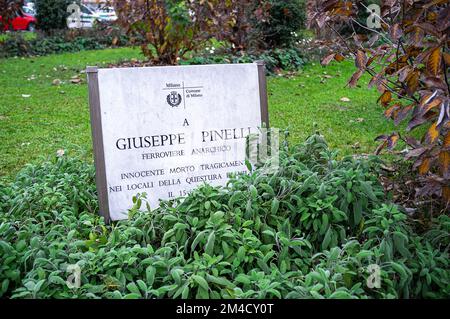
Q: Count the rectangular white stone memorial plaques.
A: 1